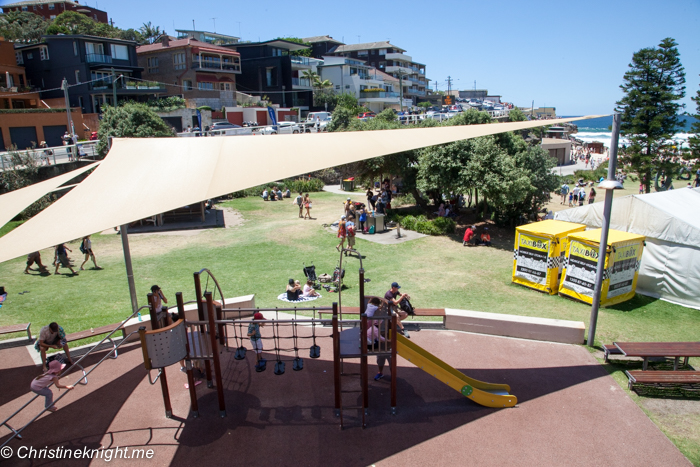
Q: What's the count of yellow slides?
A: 1